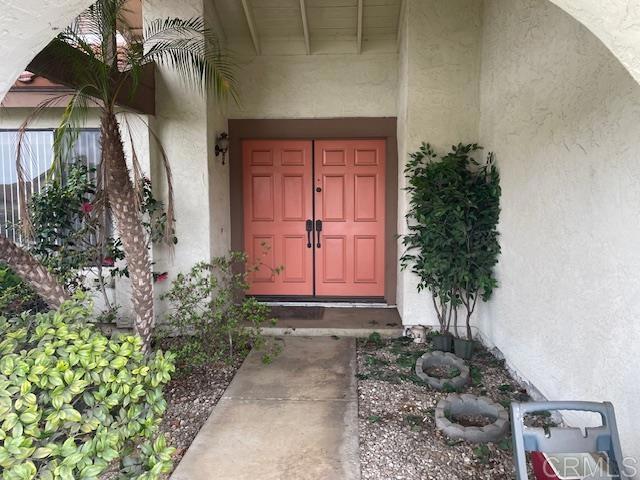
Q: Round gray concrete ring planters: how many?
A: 2